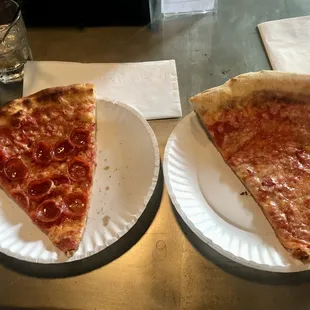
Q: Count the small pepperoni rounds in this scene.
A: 11